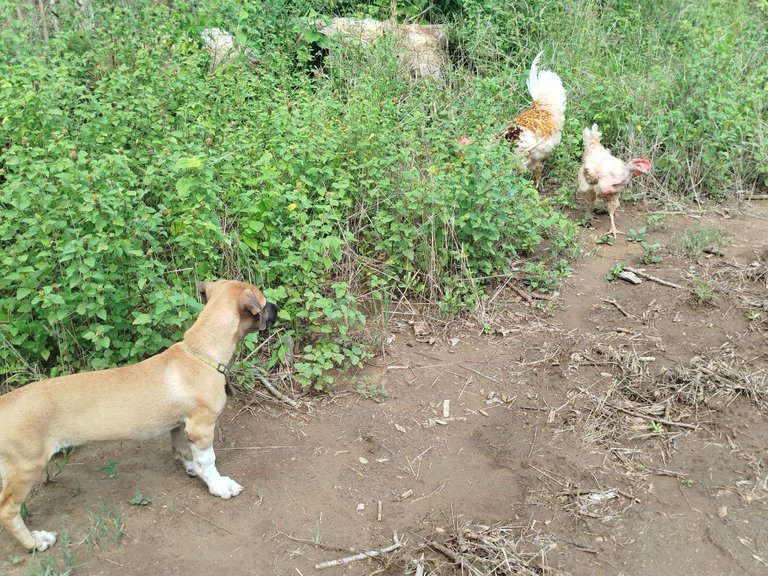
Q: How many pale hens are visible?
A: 1